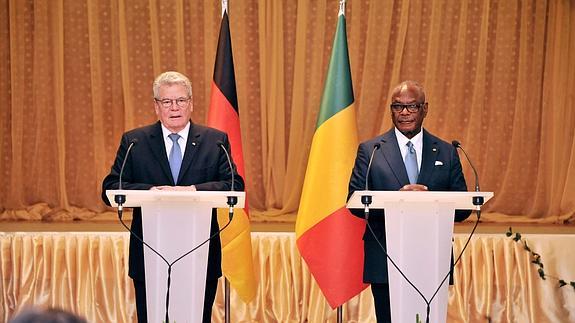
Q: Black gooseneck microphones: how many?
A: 4